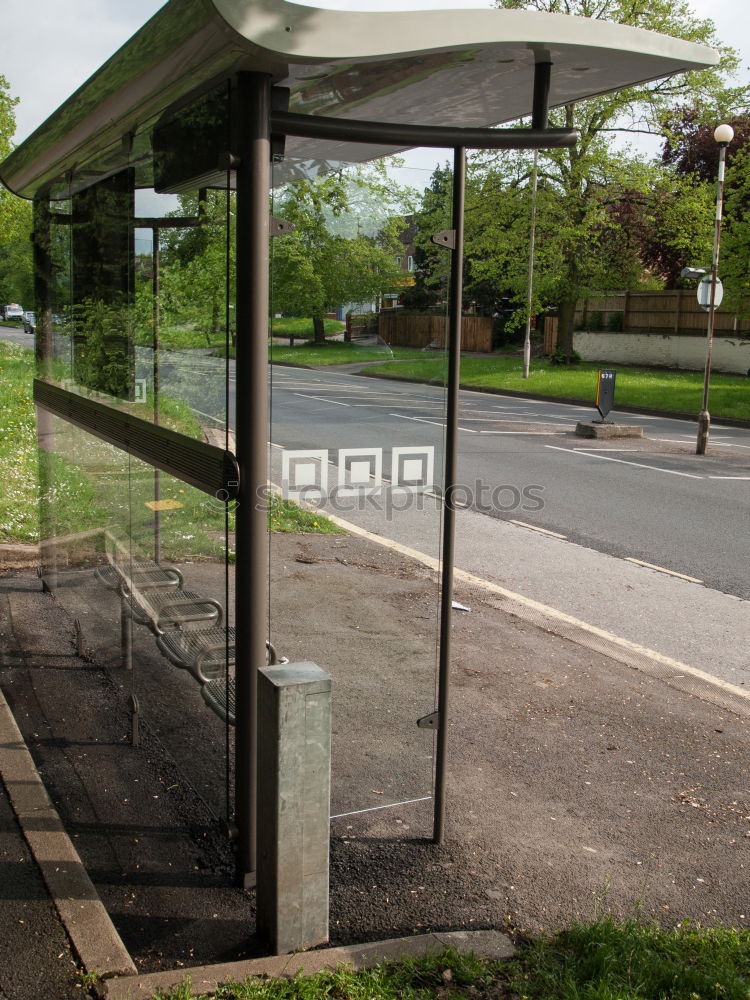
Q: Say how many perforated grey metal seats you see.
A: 4